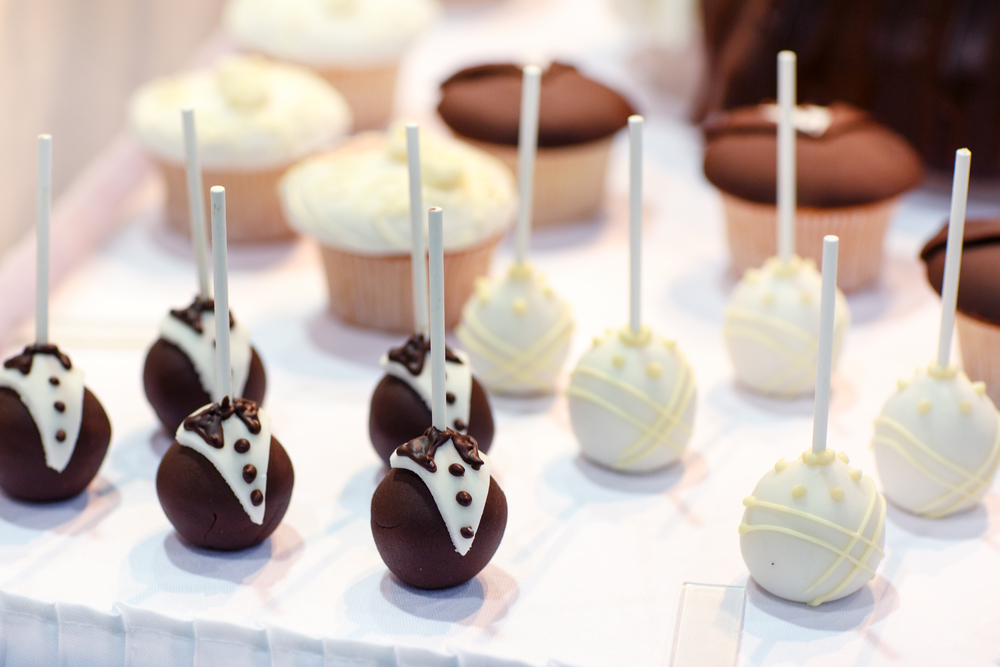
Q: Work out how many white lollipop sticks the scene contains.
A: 10